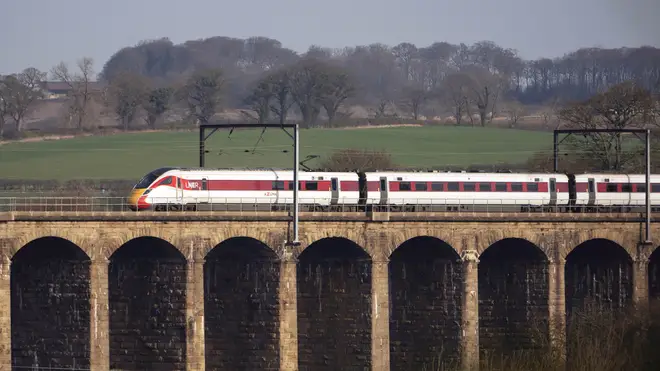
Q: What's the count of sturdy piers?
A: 8